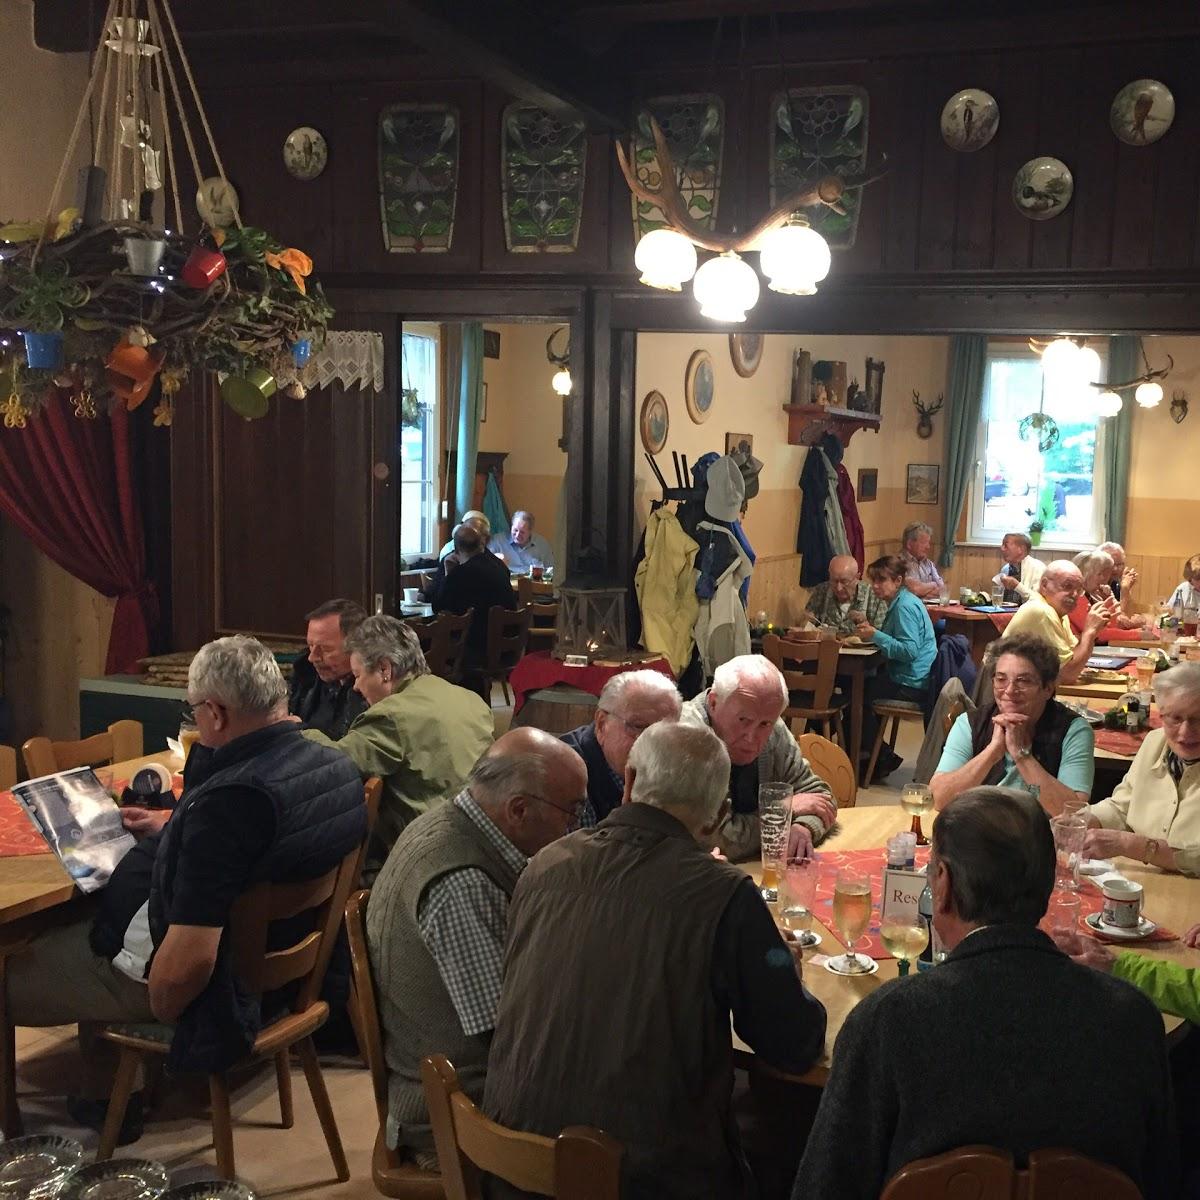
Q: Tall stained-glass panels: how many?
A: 4